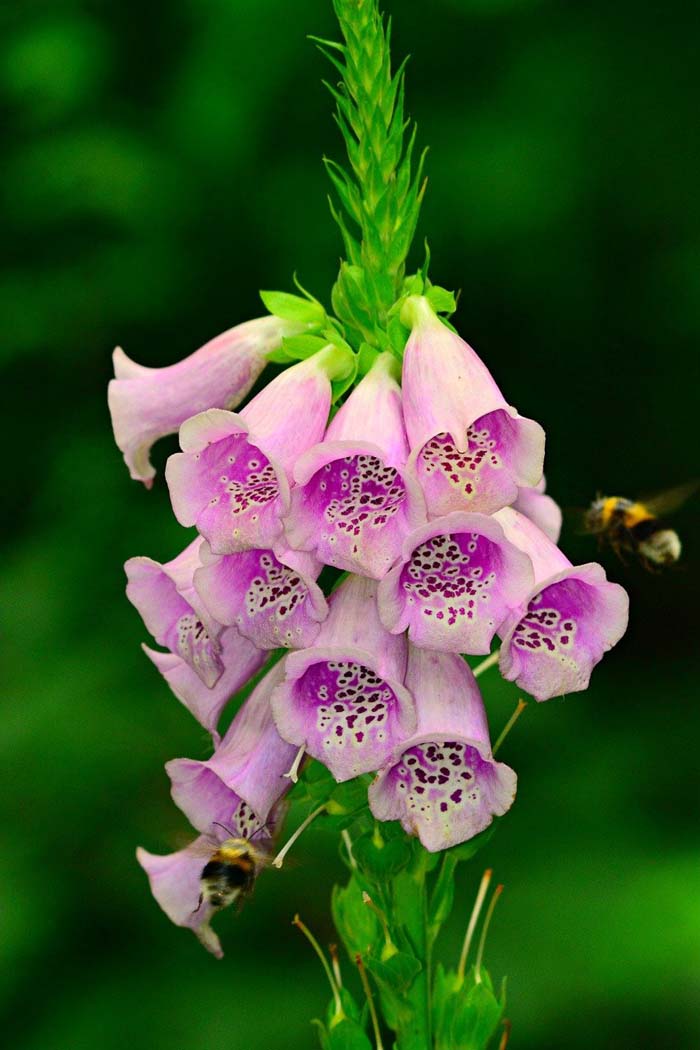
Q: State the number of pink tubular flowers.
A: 14